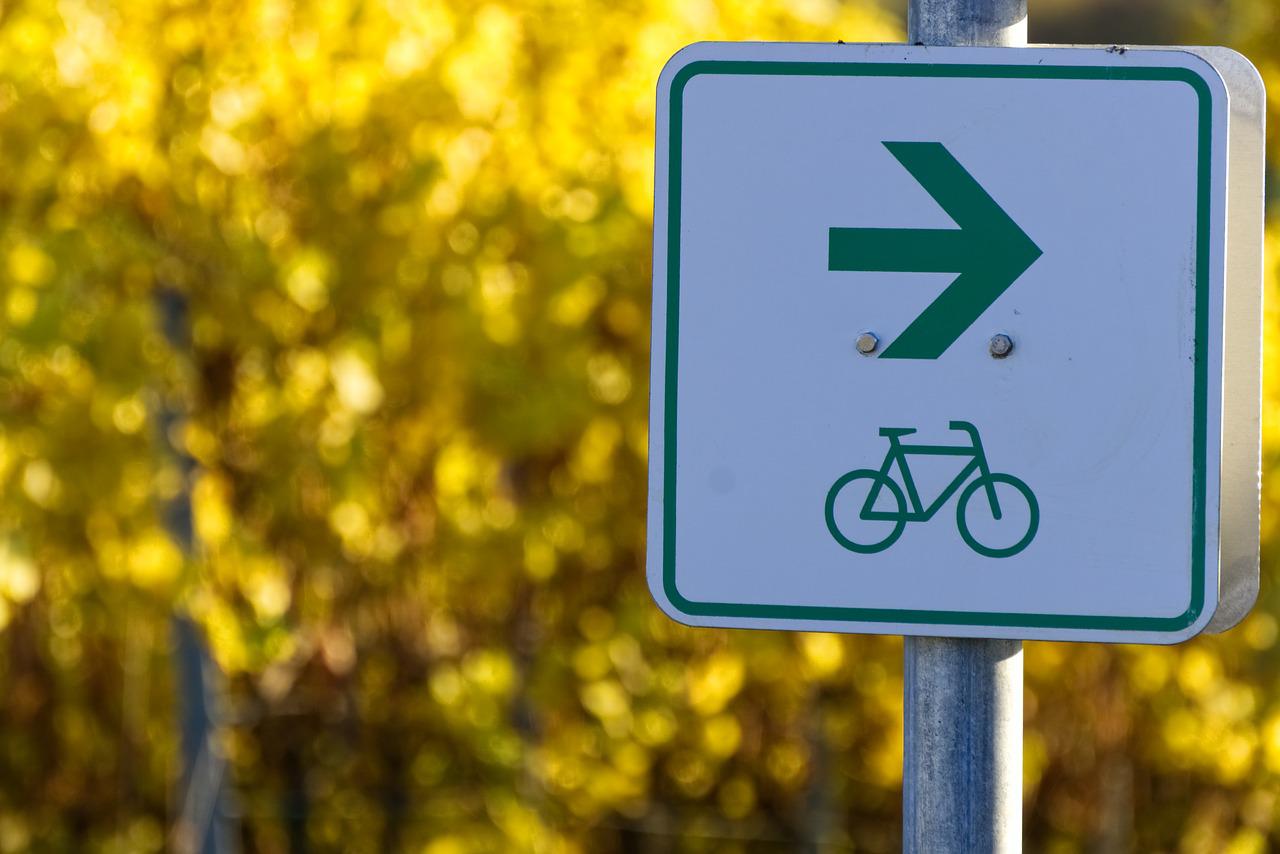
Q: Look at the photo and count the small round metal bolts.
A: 2